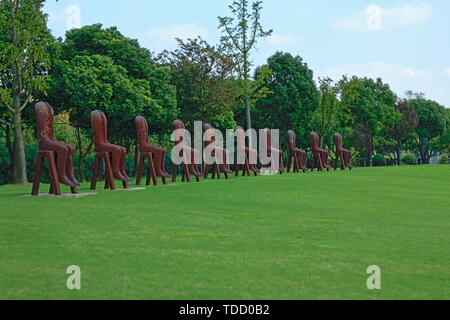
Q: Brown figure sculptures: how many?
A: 10